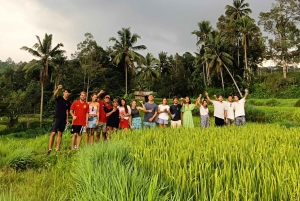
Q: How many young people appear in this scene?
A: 15